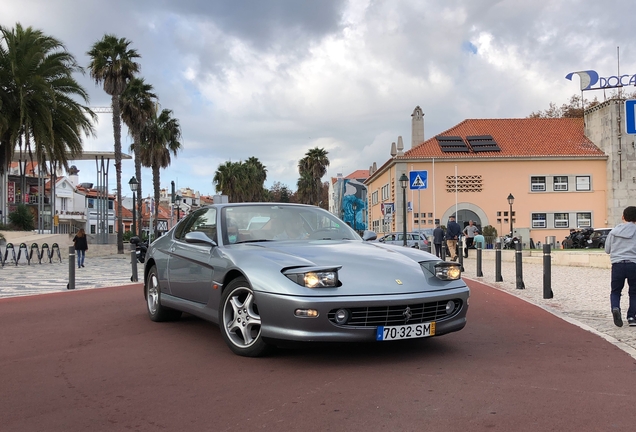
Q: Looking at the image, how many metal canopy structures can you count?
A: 1